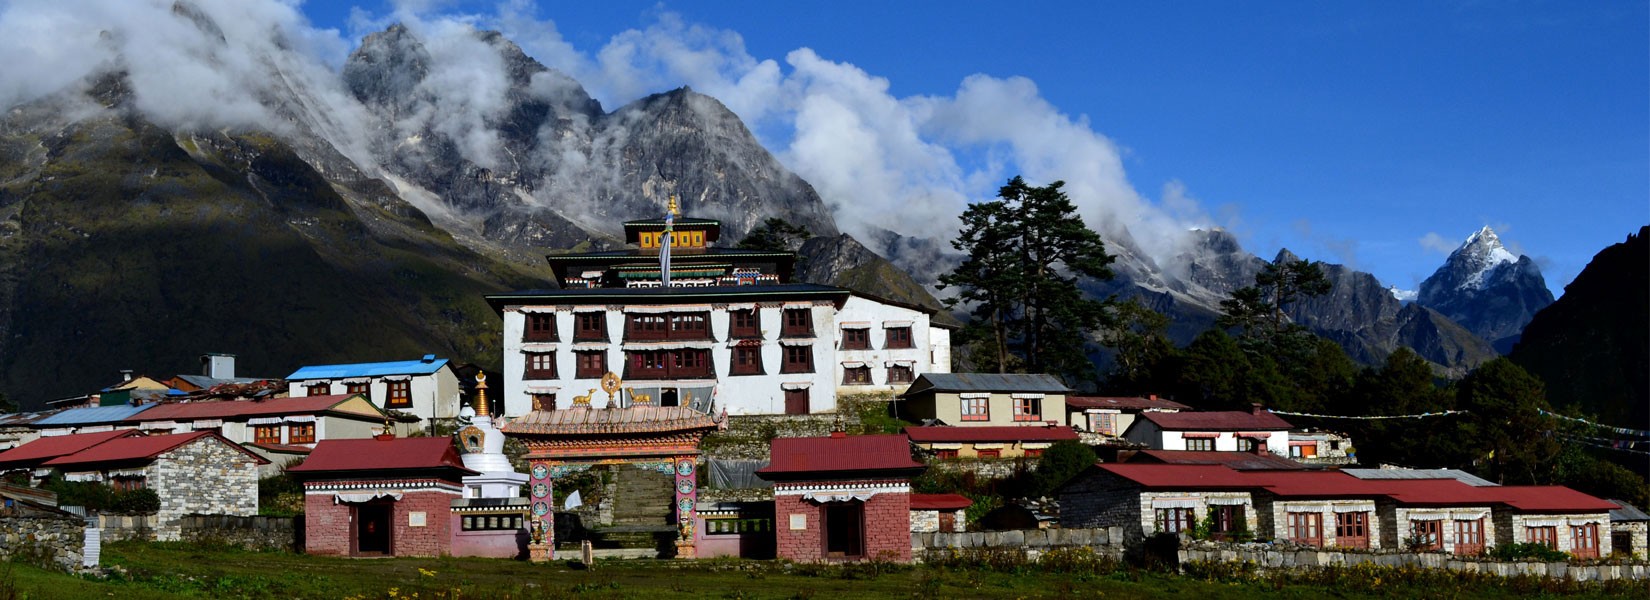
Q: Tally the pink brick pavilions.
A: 2